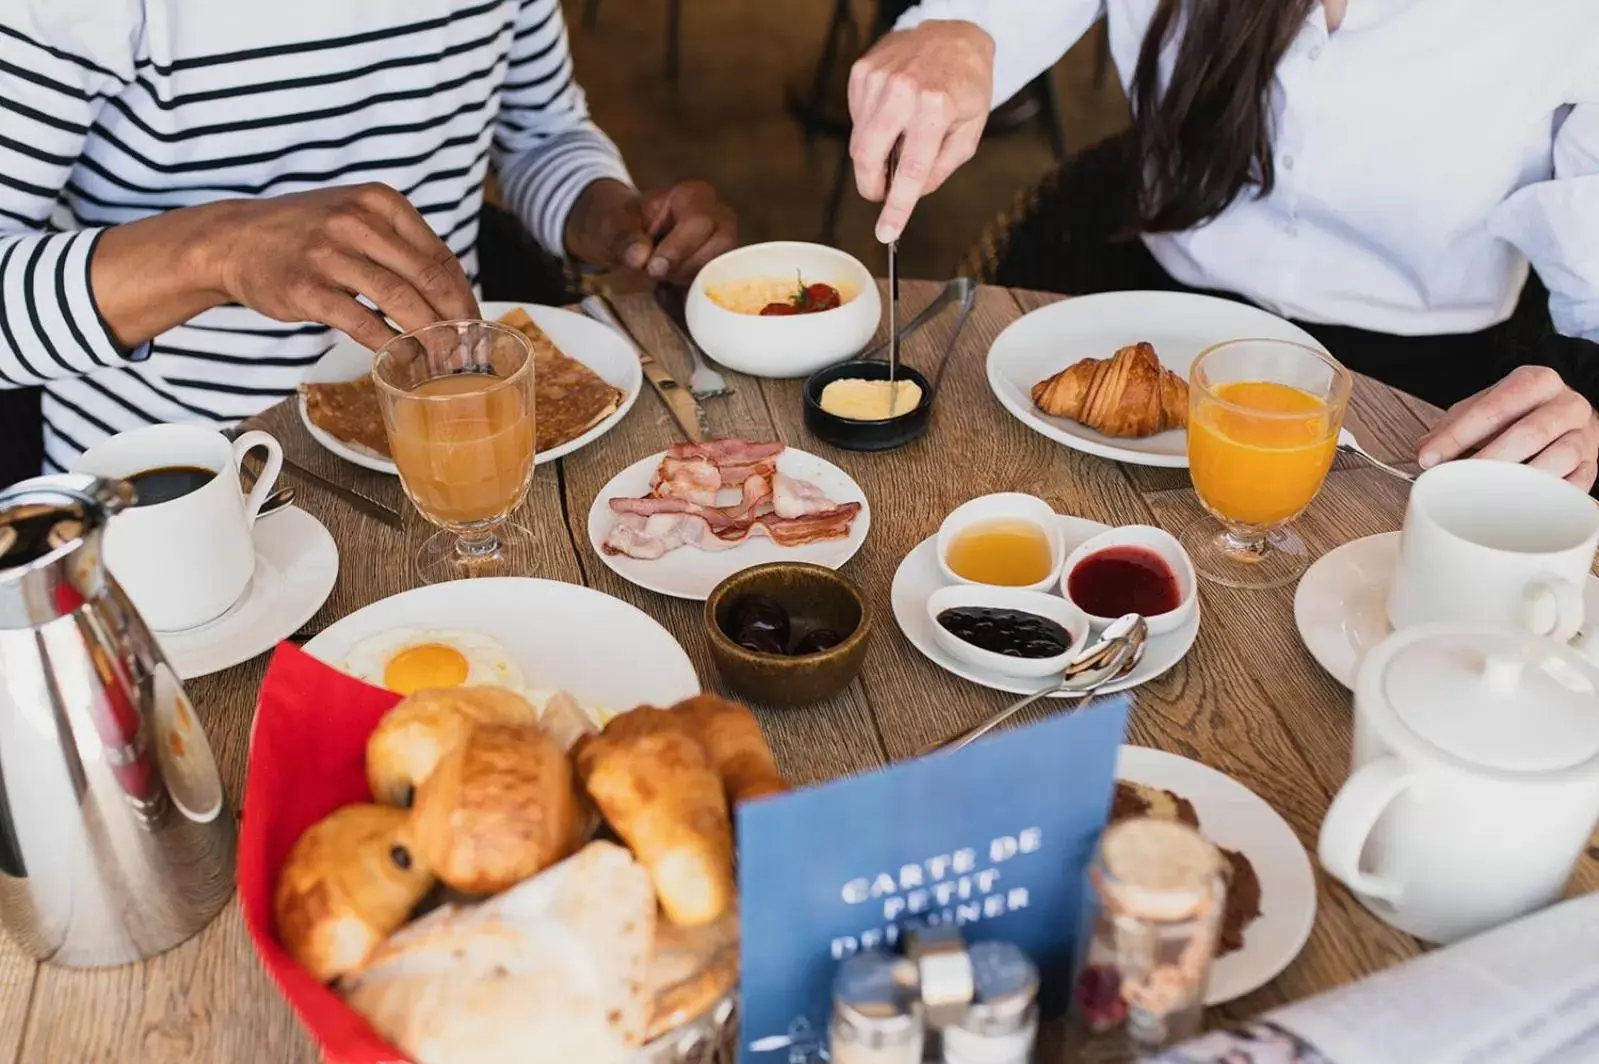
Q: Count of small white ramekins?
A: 3